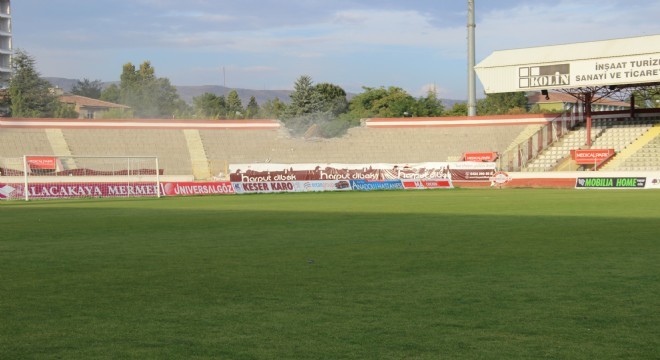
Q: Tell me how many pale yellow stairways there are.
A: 4